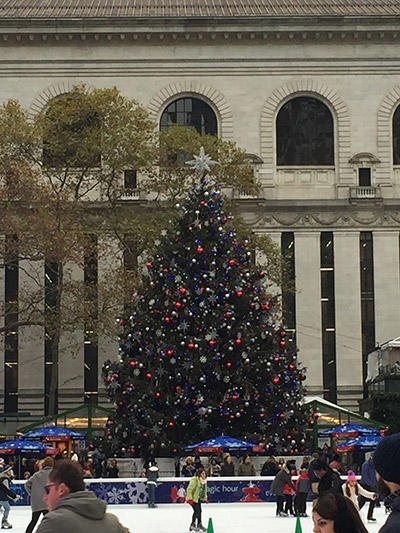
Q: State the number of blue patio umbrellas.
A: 5